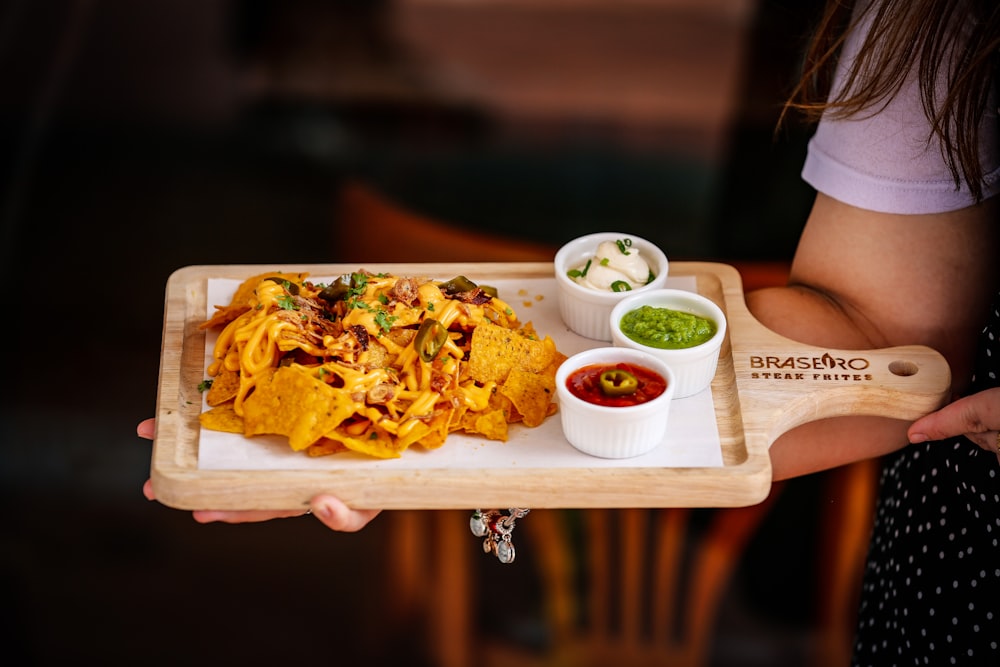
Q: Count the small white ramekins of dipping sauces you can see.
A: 3